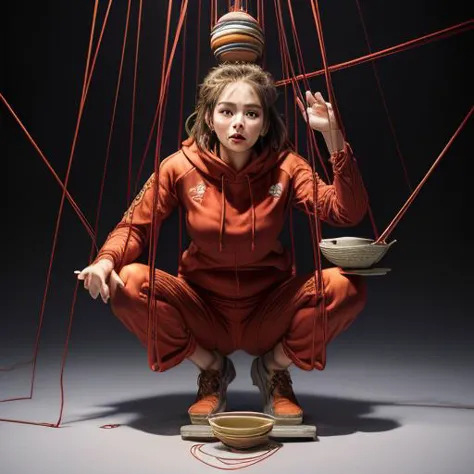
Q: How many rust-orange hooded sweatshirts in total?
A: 1